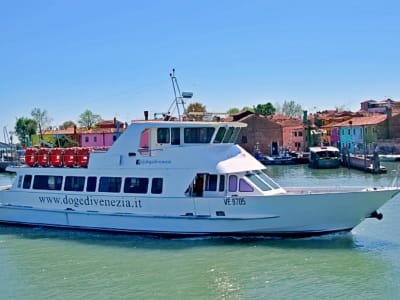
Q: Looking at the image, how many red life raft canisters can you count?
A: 5